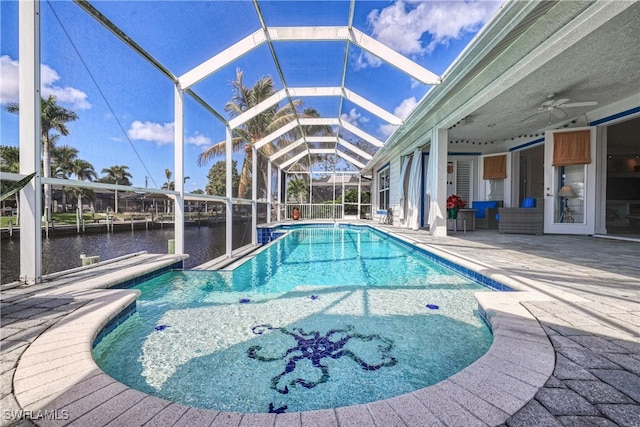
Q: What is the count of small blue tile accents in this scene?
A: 5